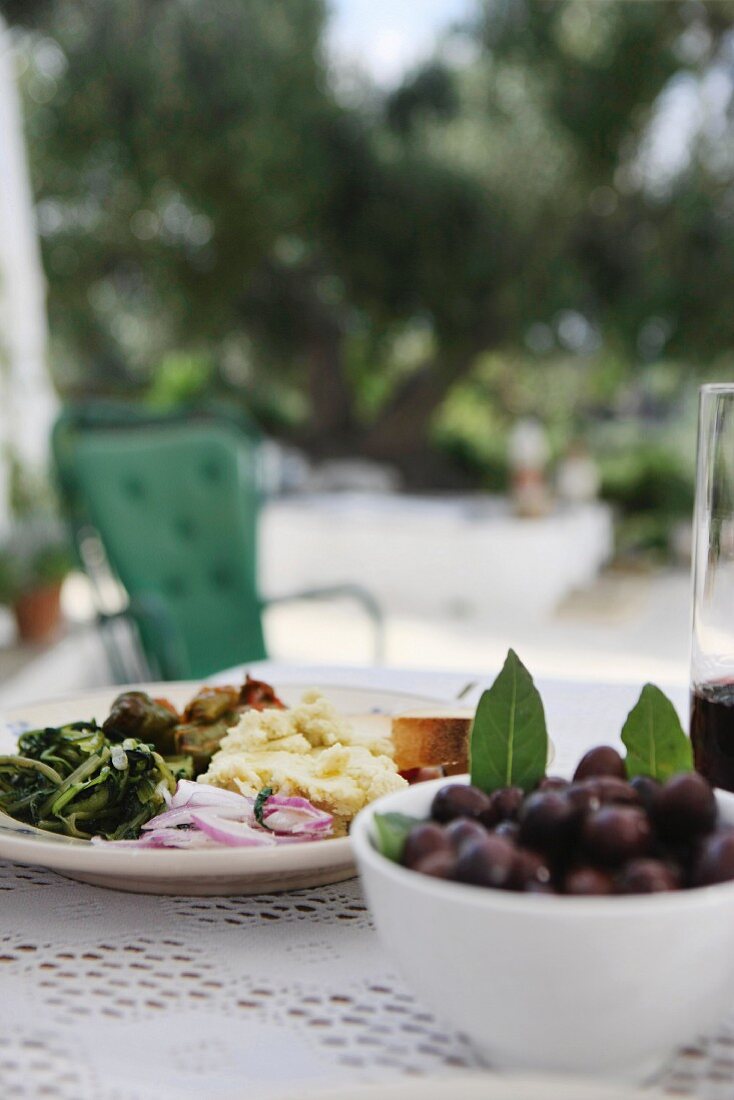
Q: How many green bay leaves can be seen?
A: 3